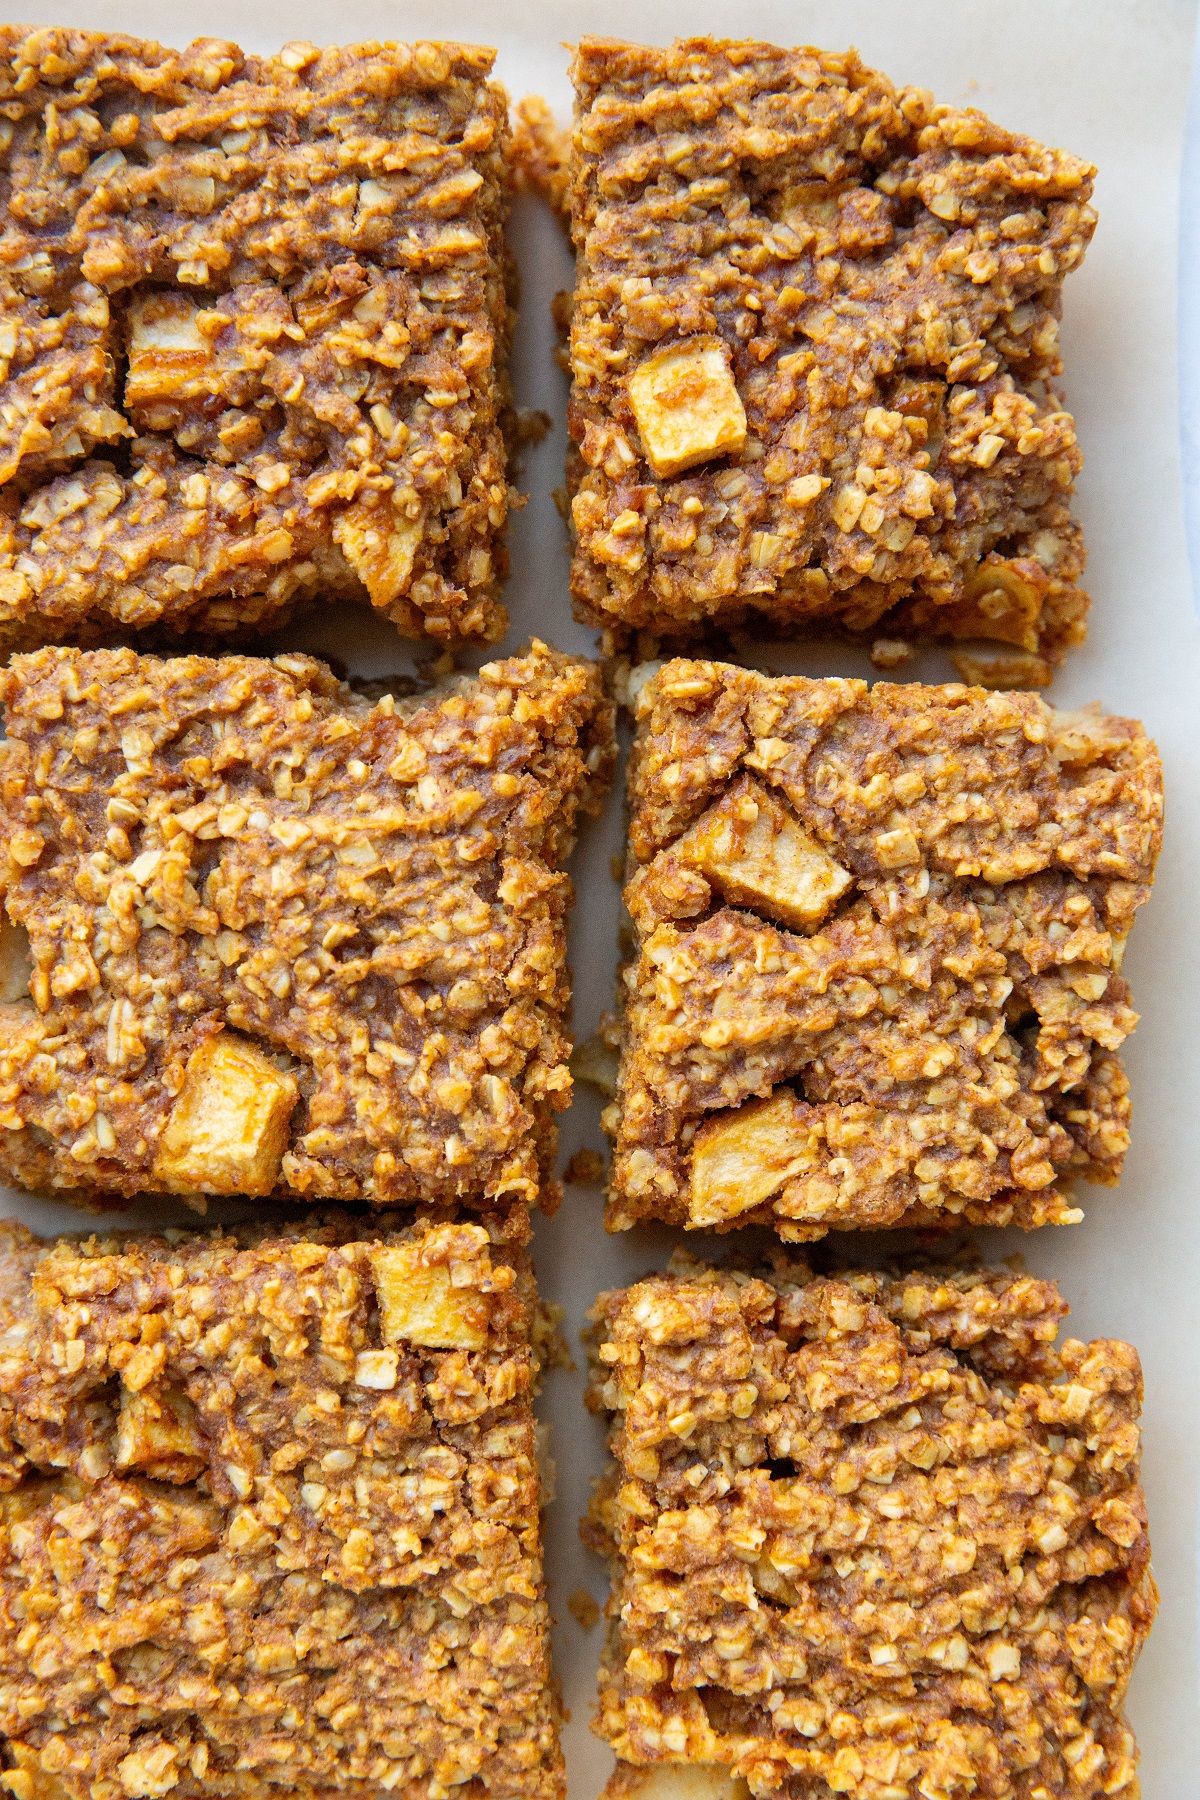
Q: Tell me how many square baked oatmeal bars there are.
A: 6